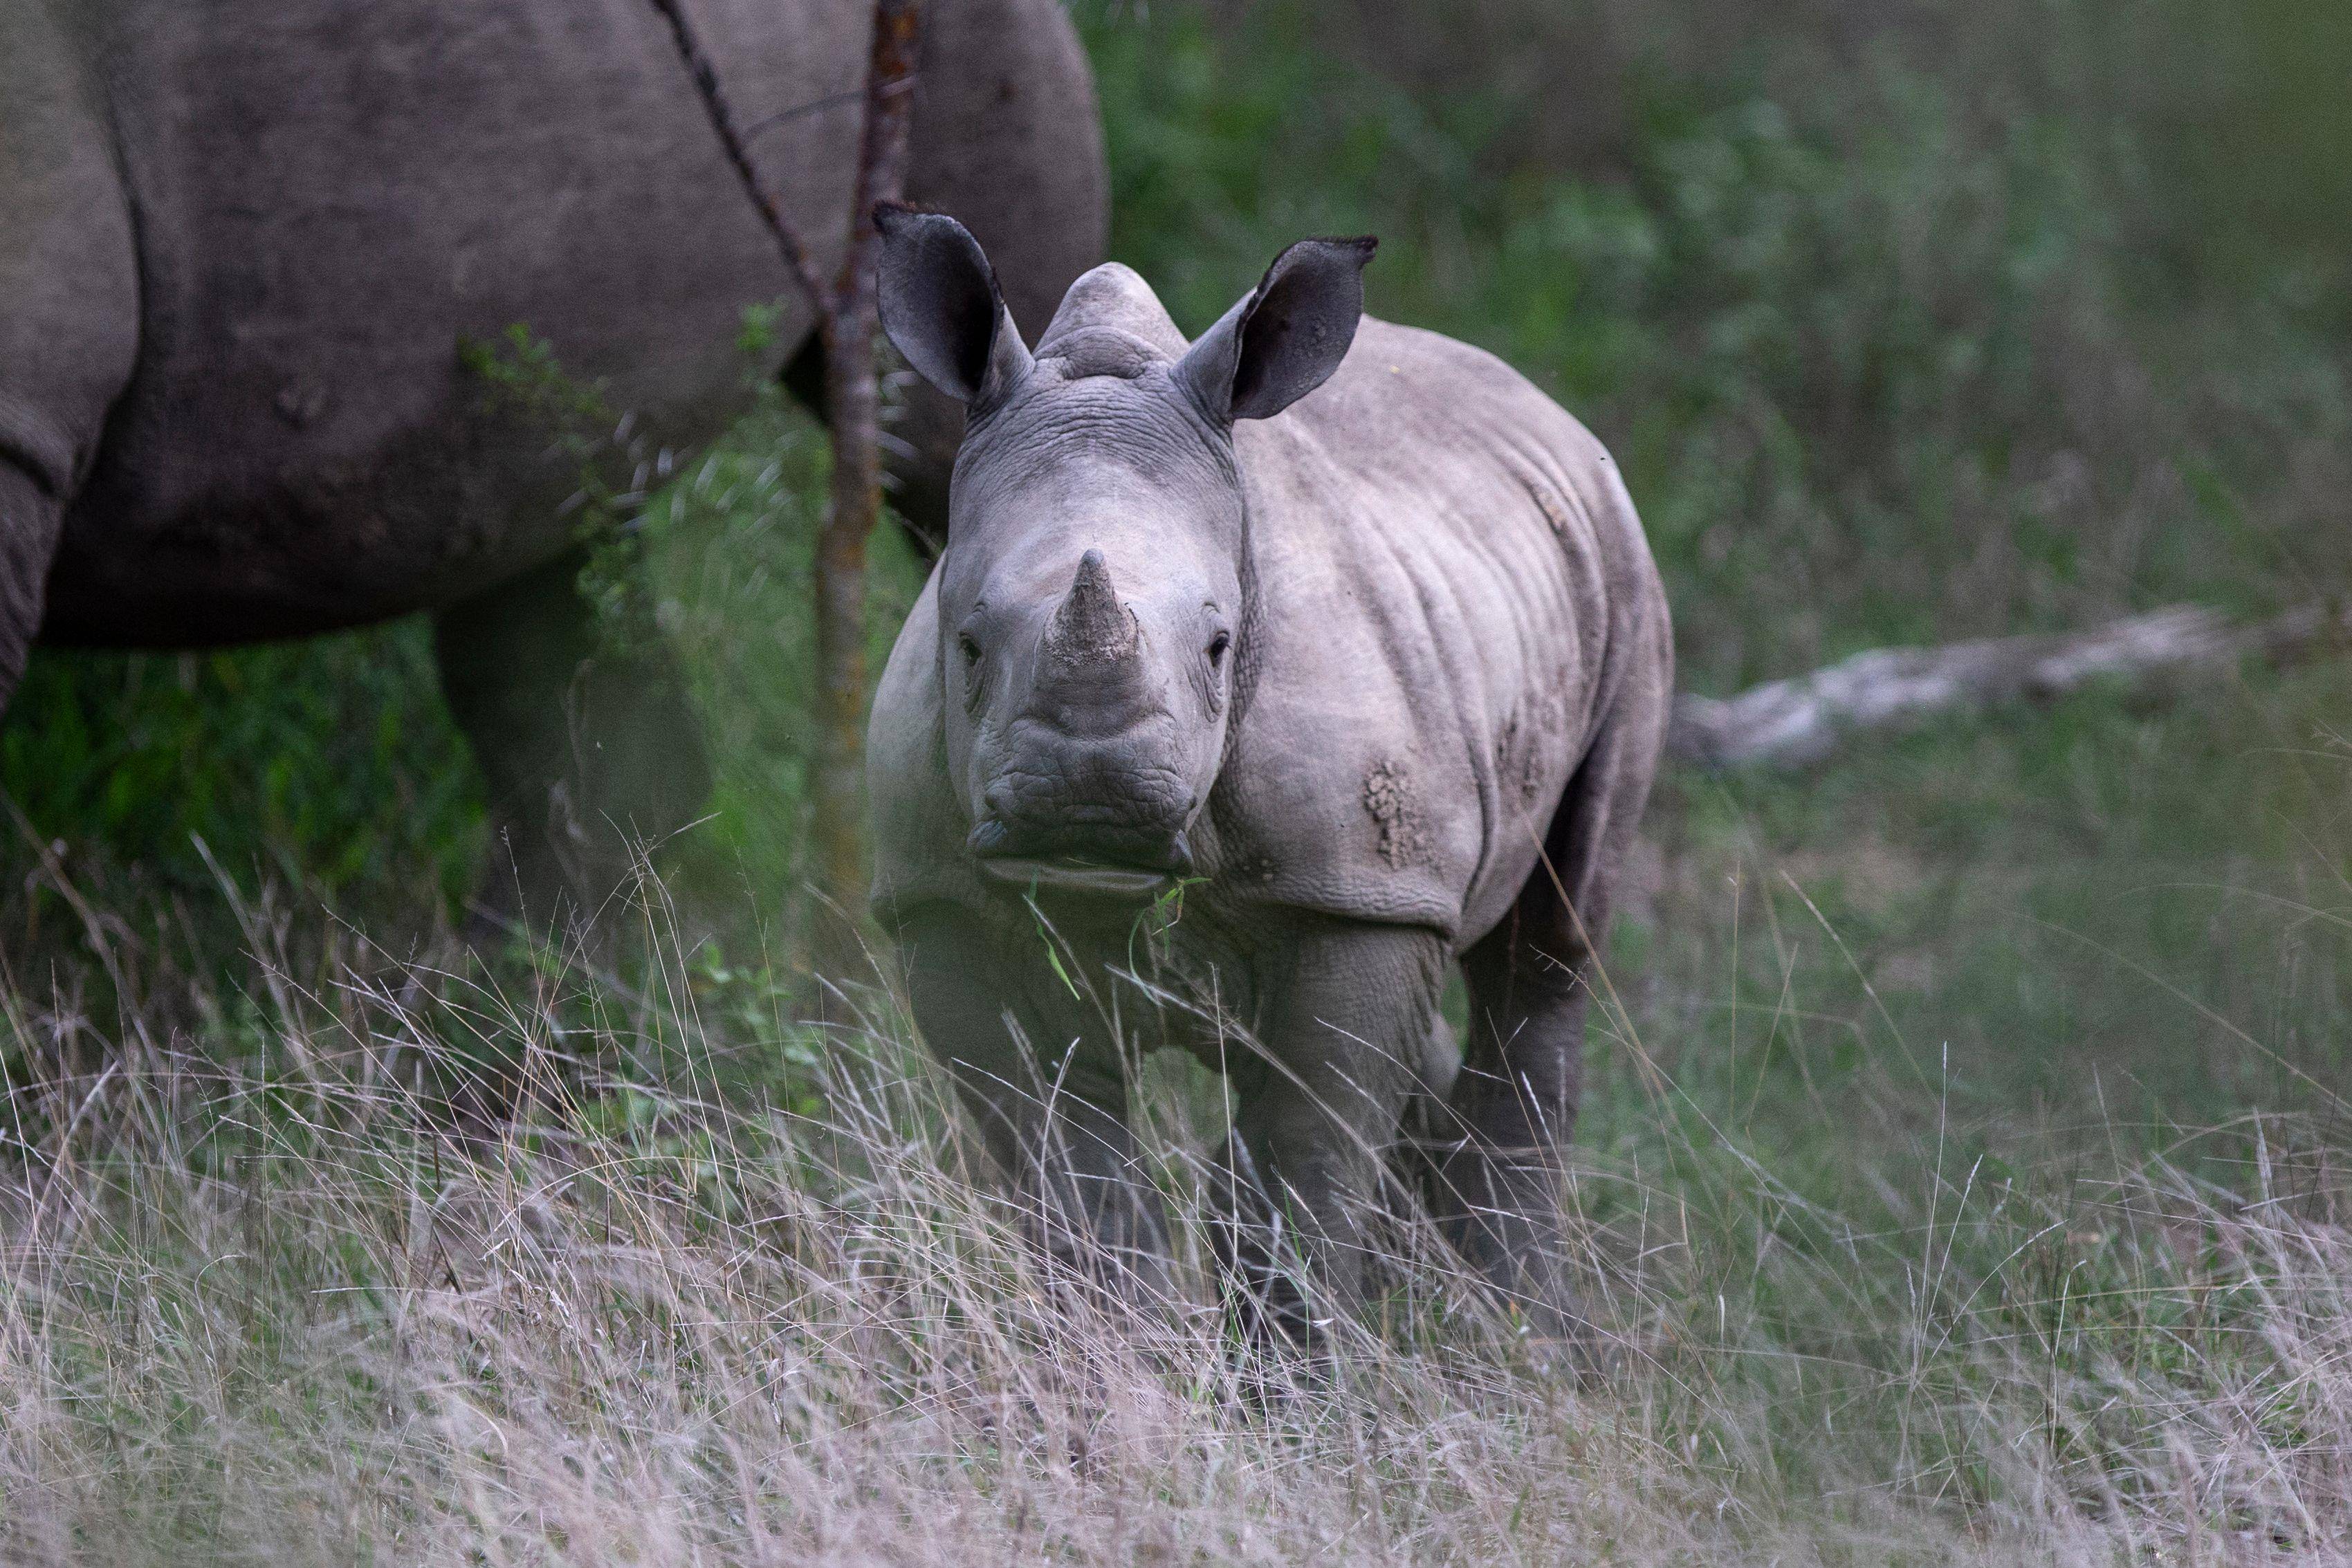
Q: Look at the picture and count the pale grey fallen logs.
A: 1